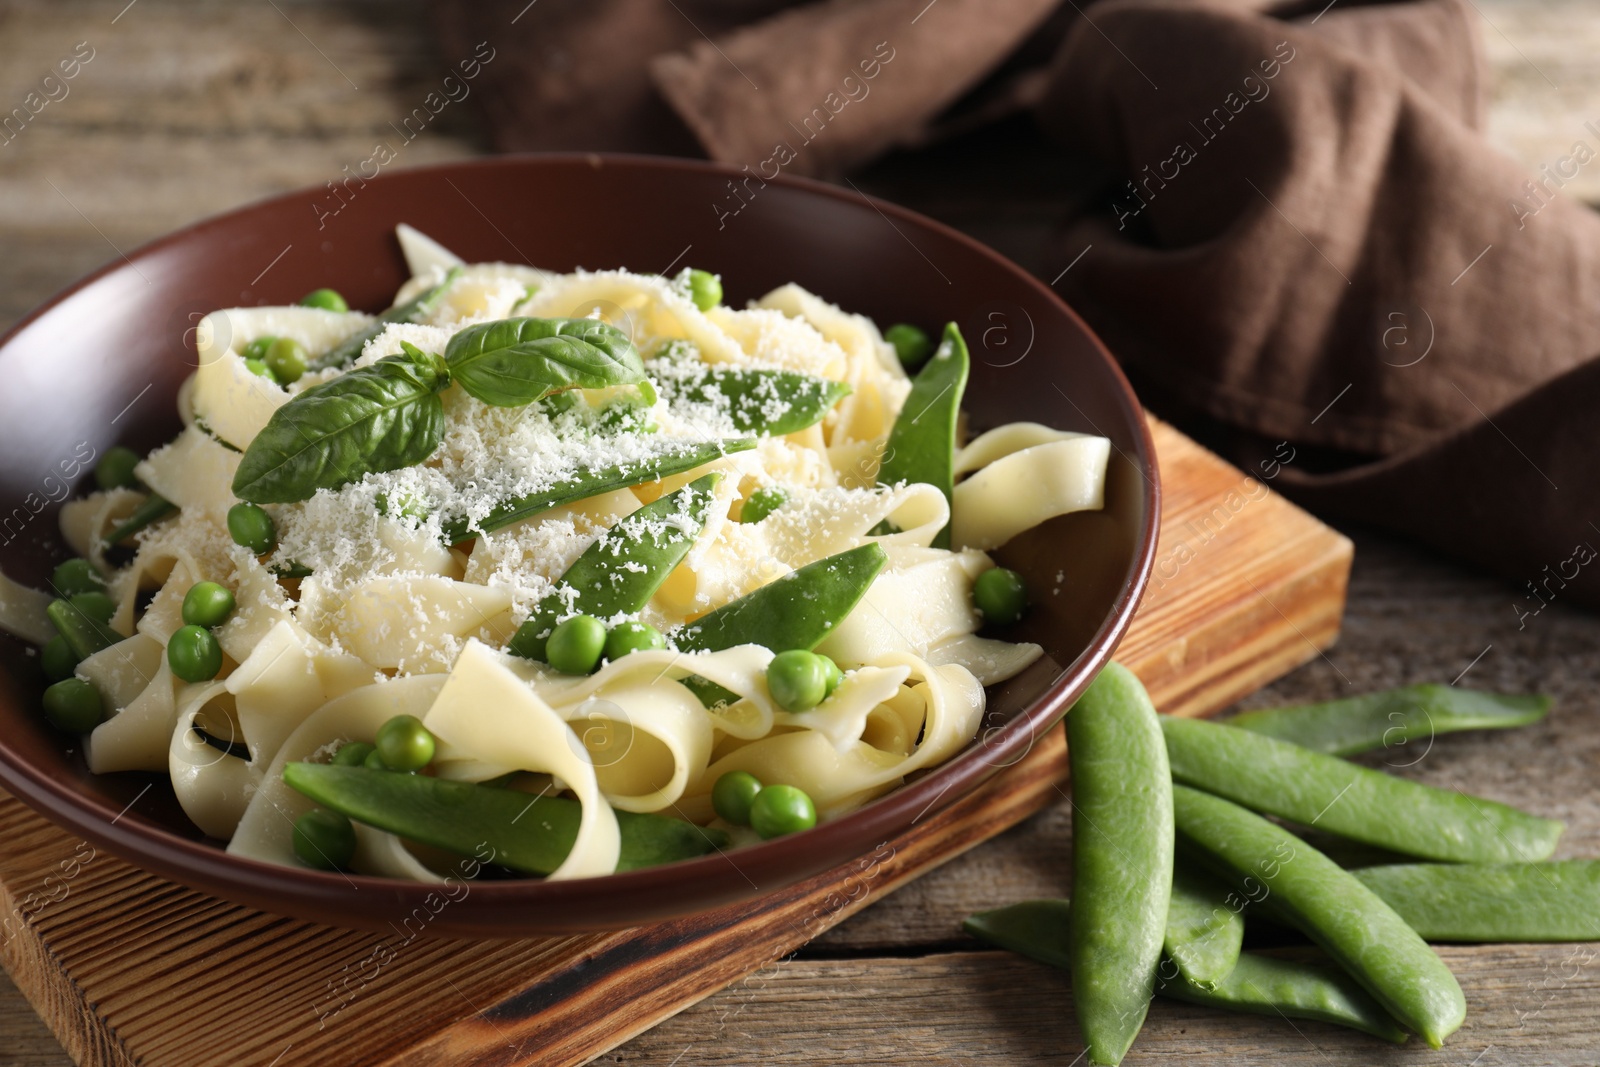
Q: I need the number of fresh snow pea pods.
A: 7